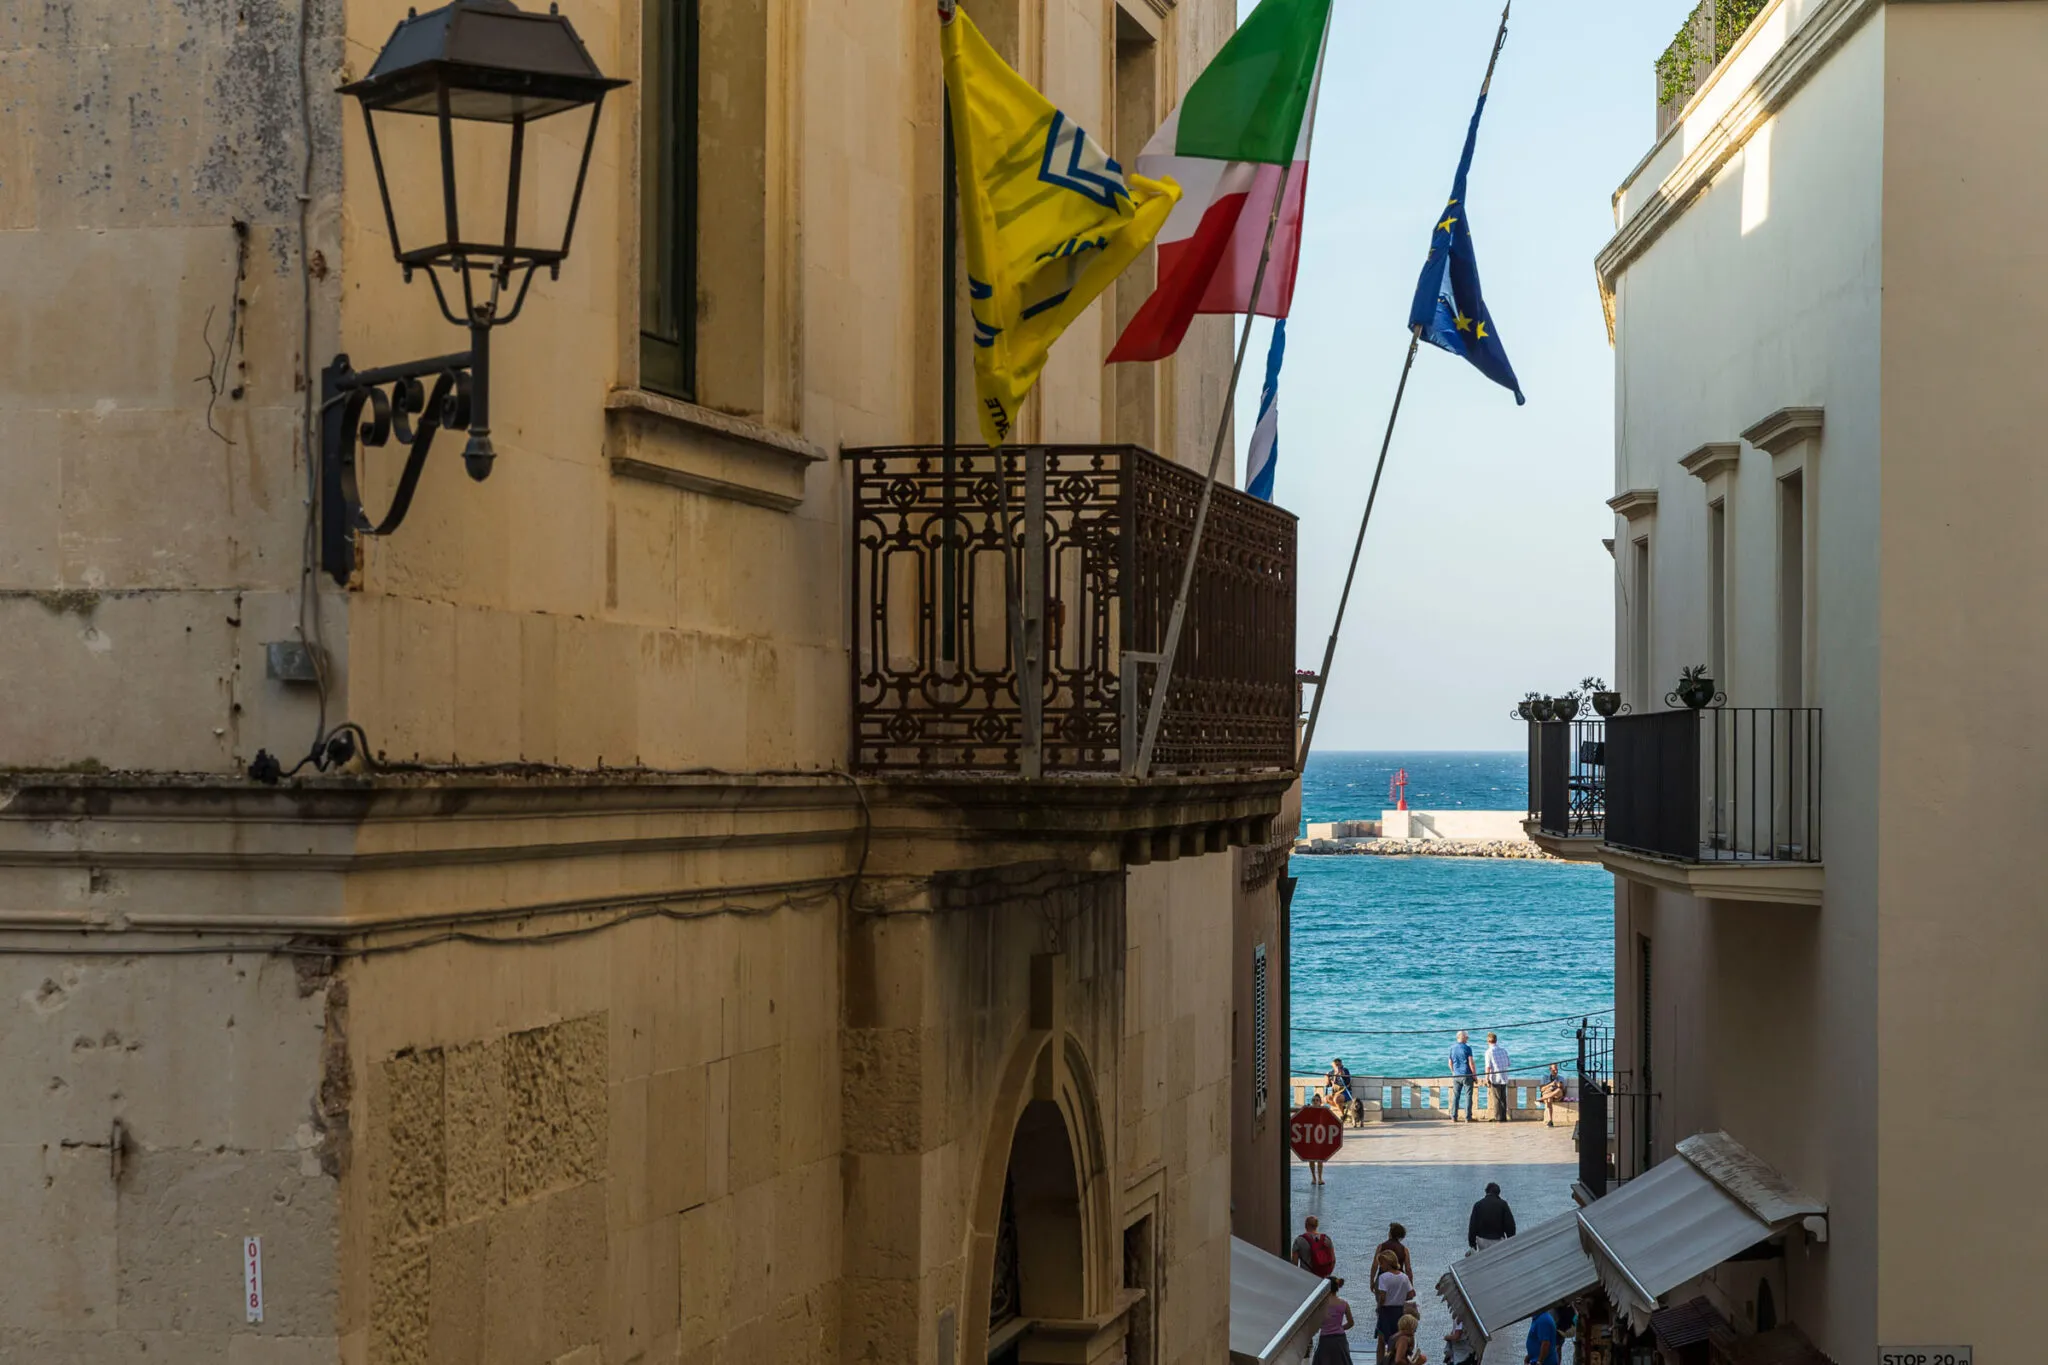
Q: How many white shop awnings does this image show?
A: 3